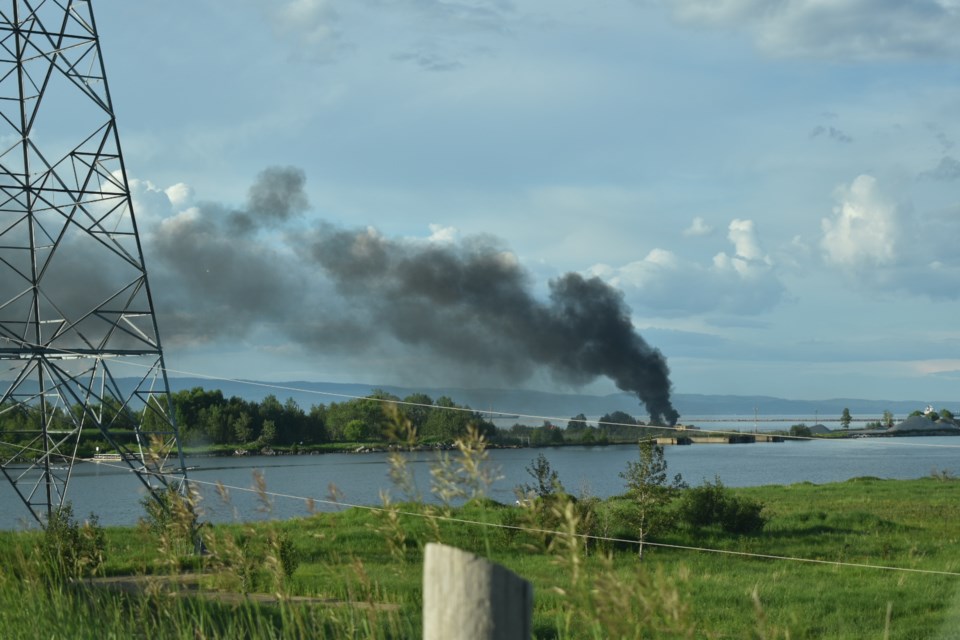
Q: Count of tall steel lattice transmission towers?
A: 1